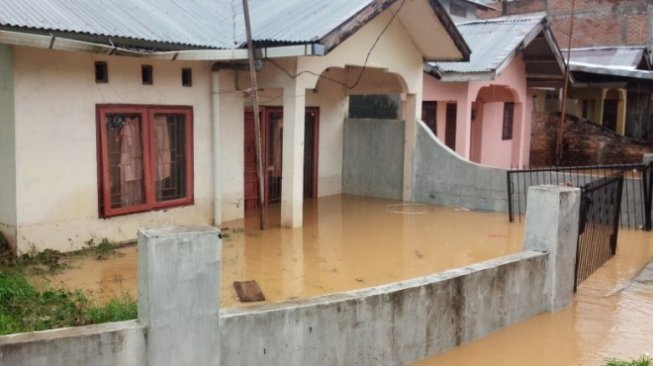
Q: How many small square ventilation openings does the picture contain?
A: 3